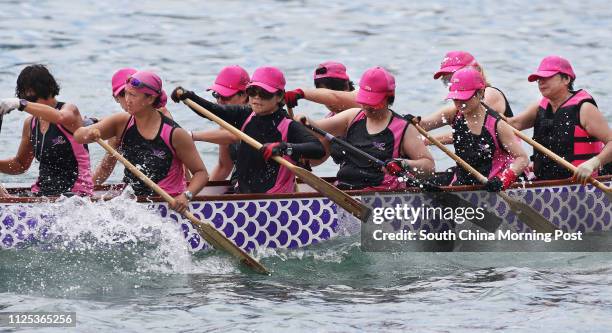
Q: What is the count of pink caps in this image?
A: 8